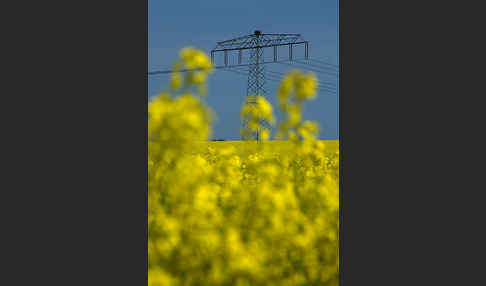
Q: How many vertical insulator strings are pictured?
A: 6